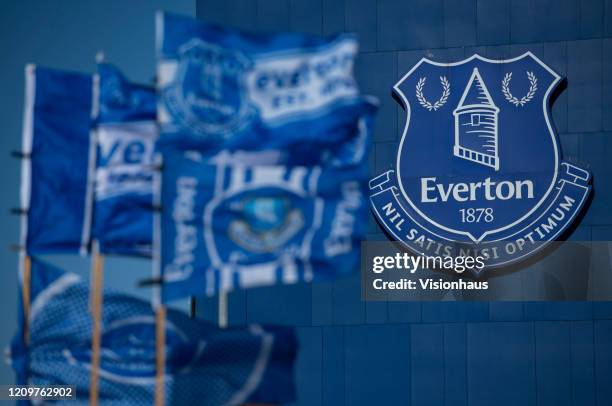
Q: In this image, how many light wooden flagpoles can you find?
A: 3